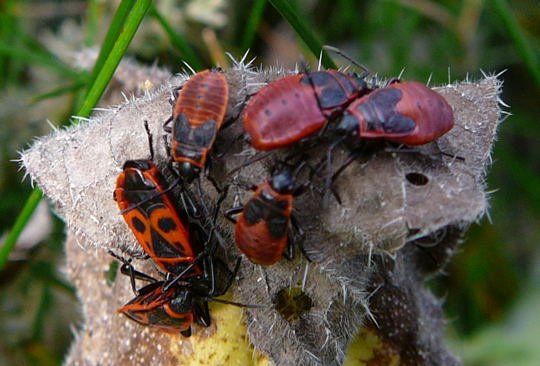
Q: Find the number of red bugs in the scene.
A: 6